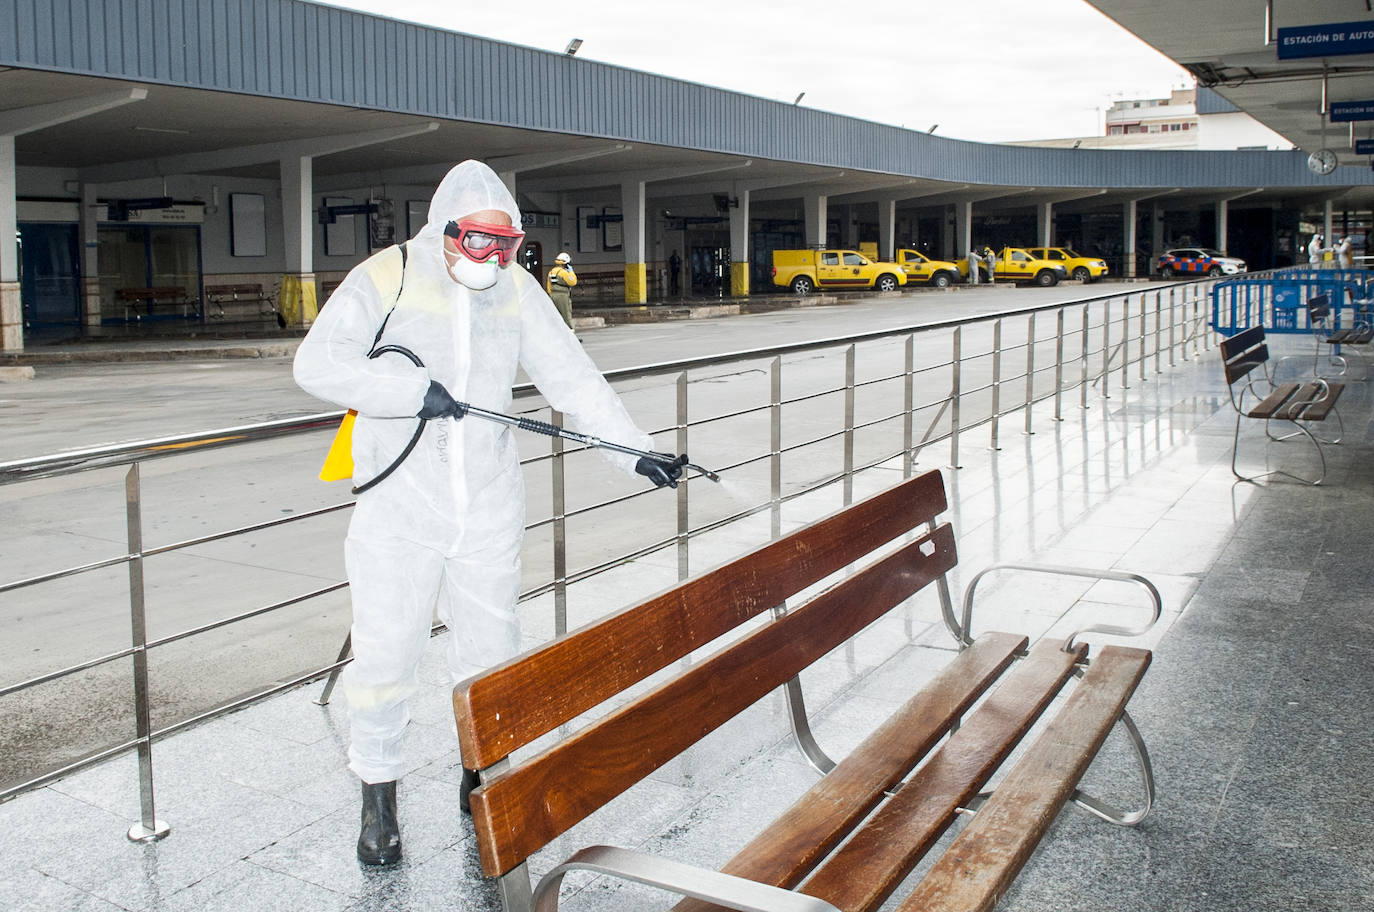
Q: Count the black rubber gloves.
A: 2